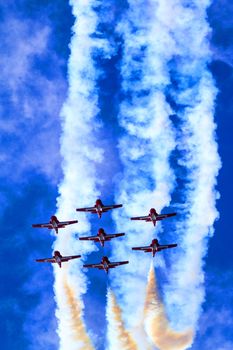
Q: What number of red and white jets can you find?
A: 7